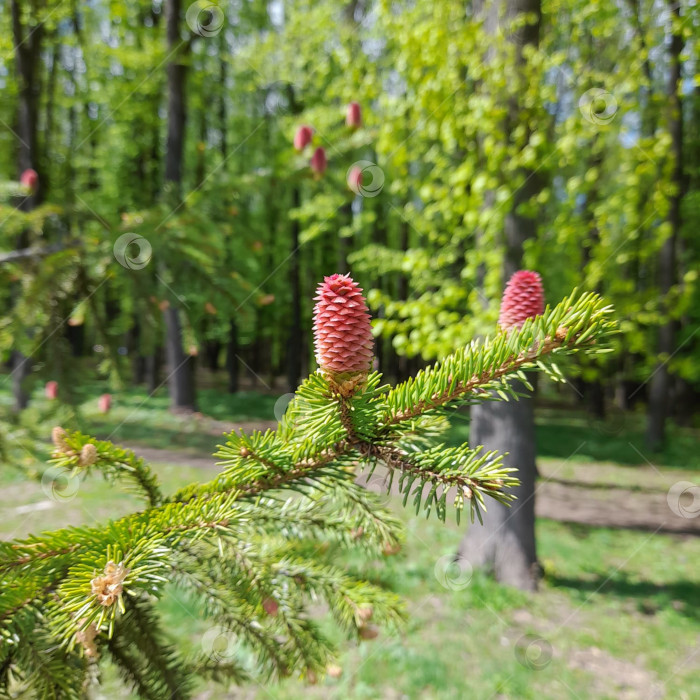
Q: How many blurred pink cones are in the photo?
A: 7